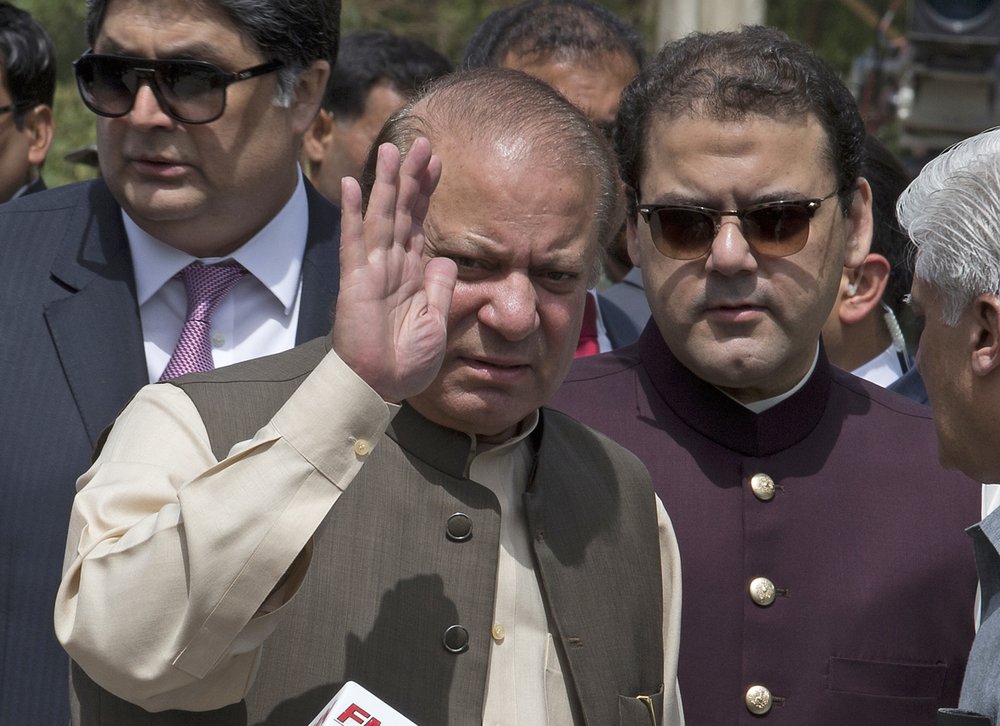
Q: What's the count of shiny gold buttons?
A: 3